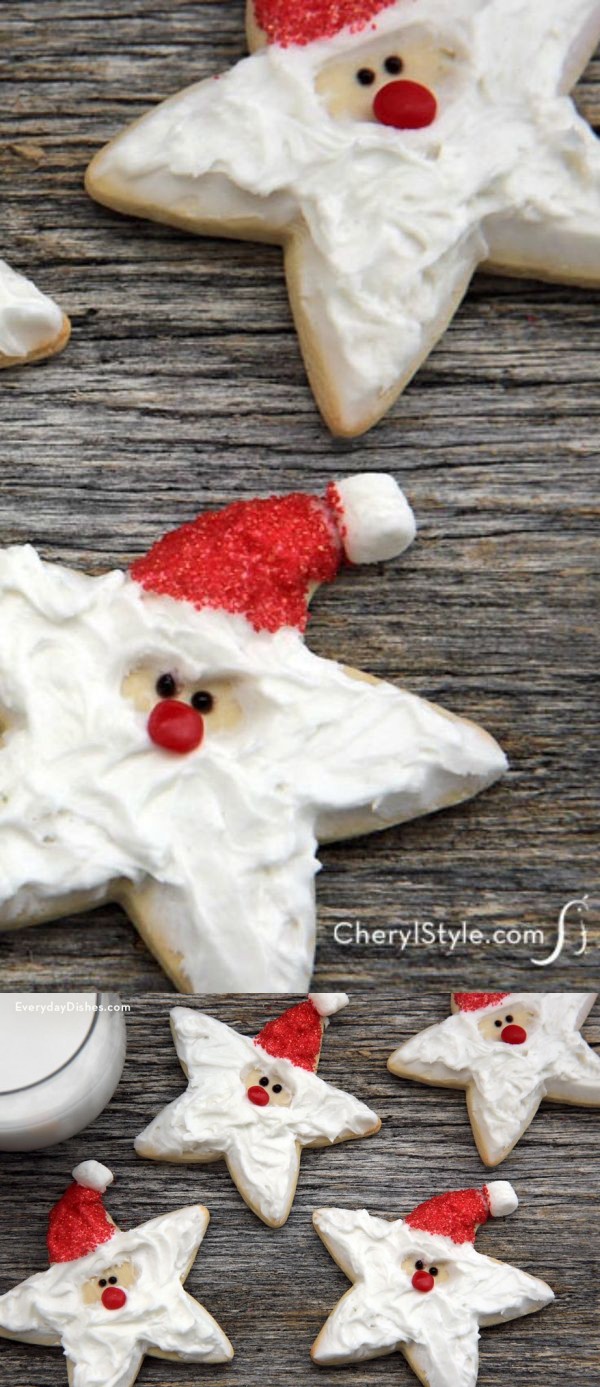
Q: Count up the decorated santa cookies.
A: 6